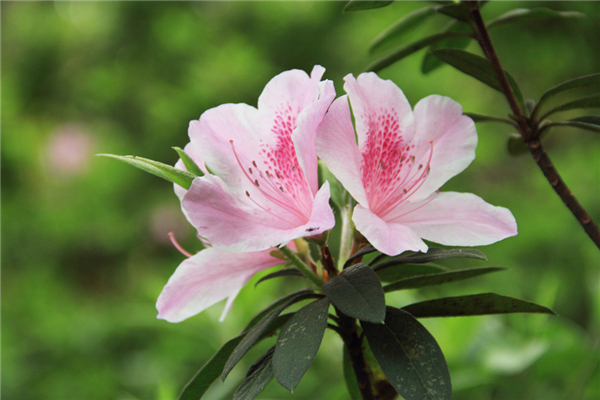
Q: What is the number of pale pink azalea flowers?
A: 3